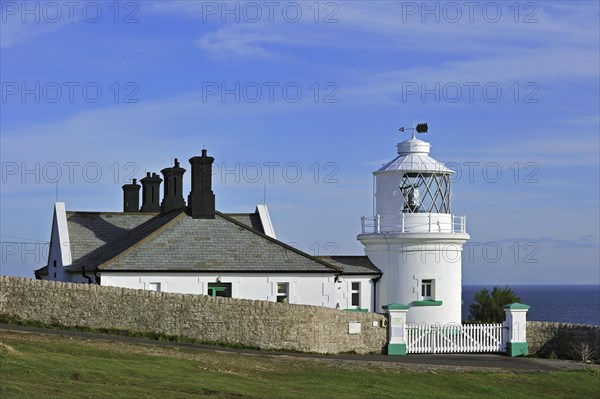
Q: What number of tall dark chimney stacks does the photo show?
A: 4